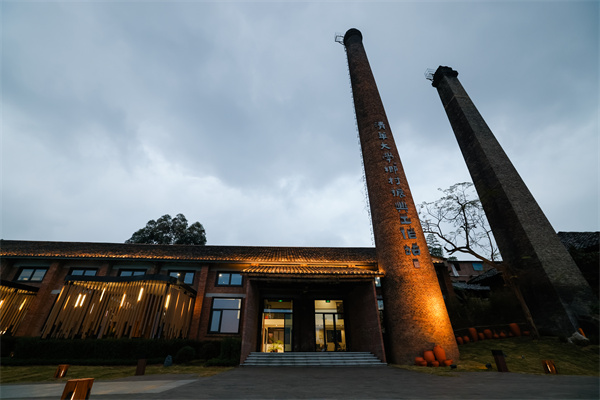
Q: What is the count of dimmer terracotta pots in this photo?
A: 10